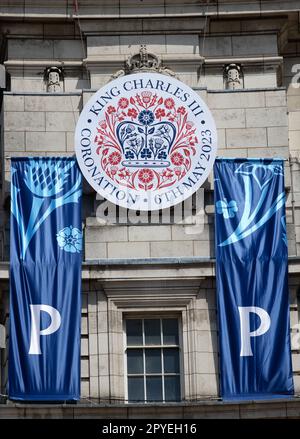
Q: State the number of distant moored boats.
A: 0